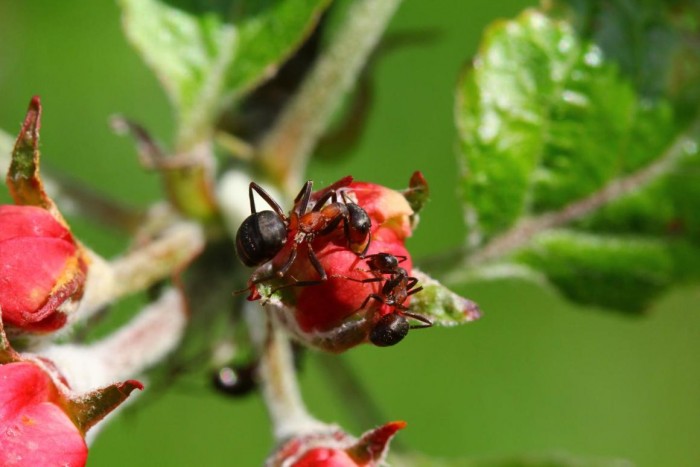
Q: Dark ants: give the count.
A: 2